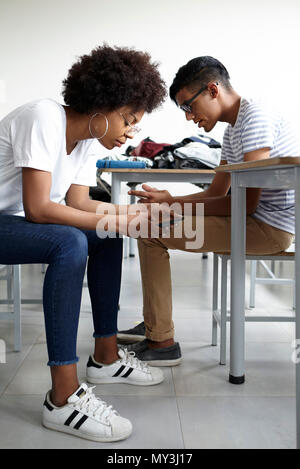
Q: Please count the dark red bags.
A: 1